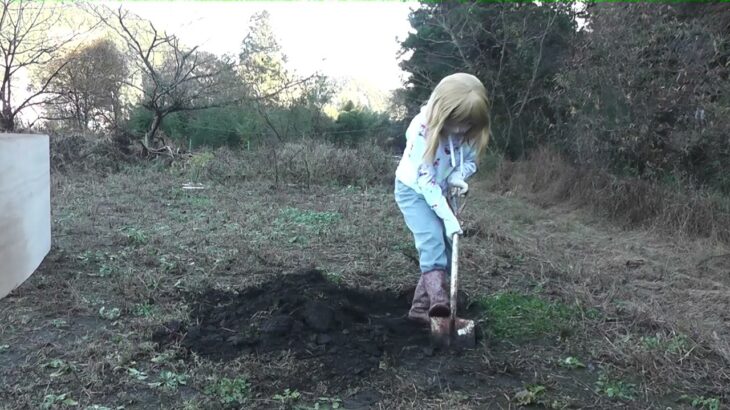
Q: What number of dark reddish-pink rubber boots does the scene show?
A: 2